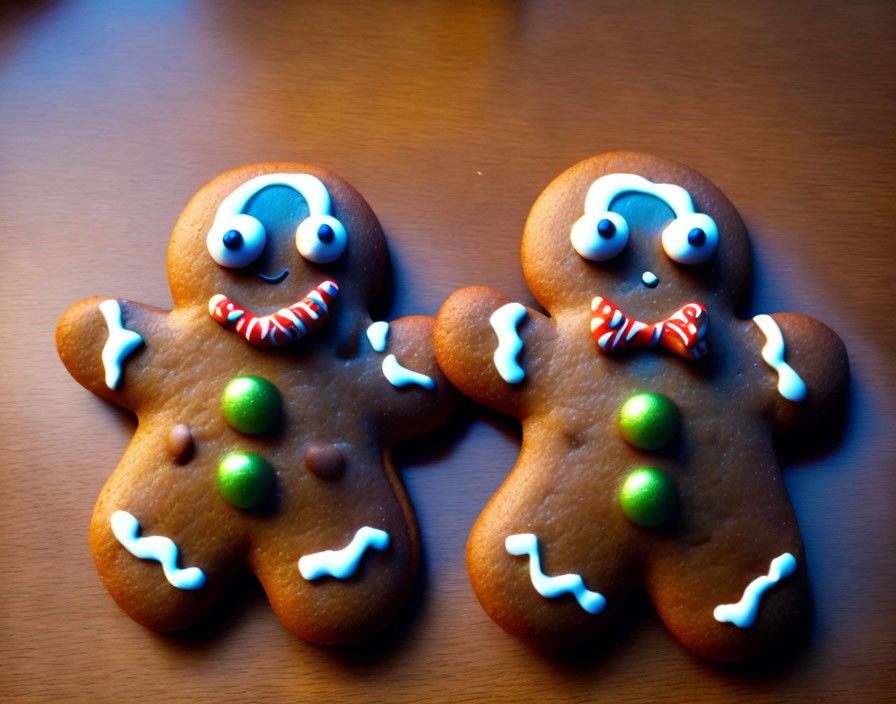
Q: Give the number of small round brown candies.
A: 2